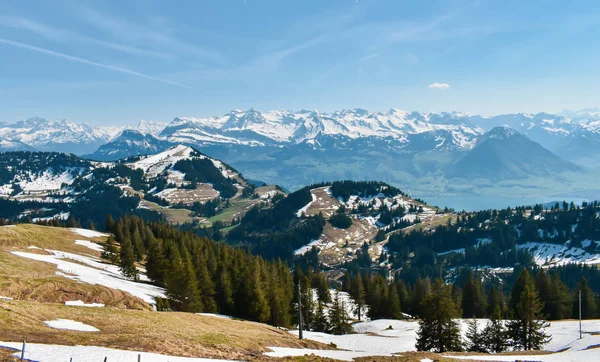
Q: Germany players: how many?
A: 0